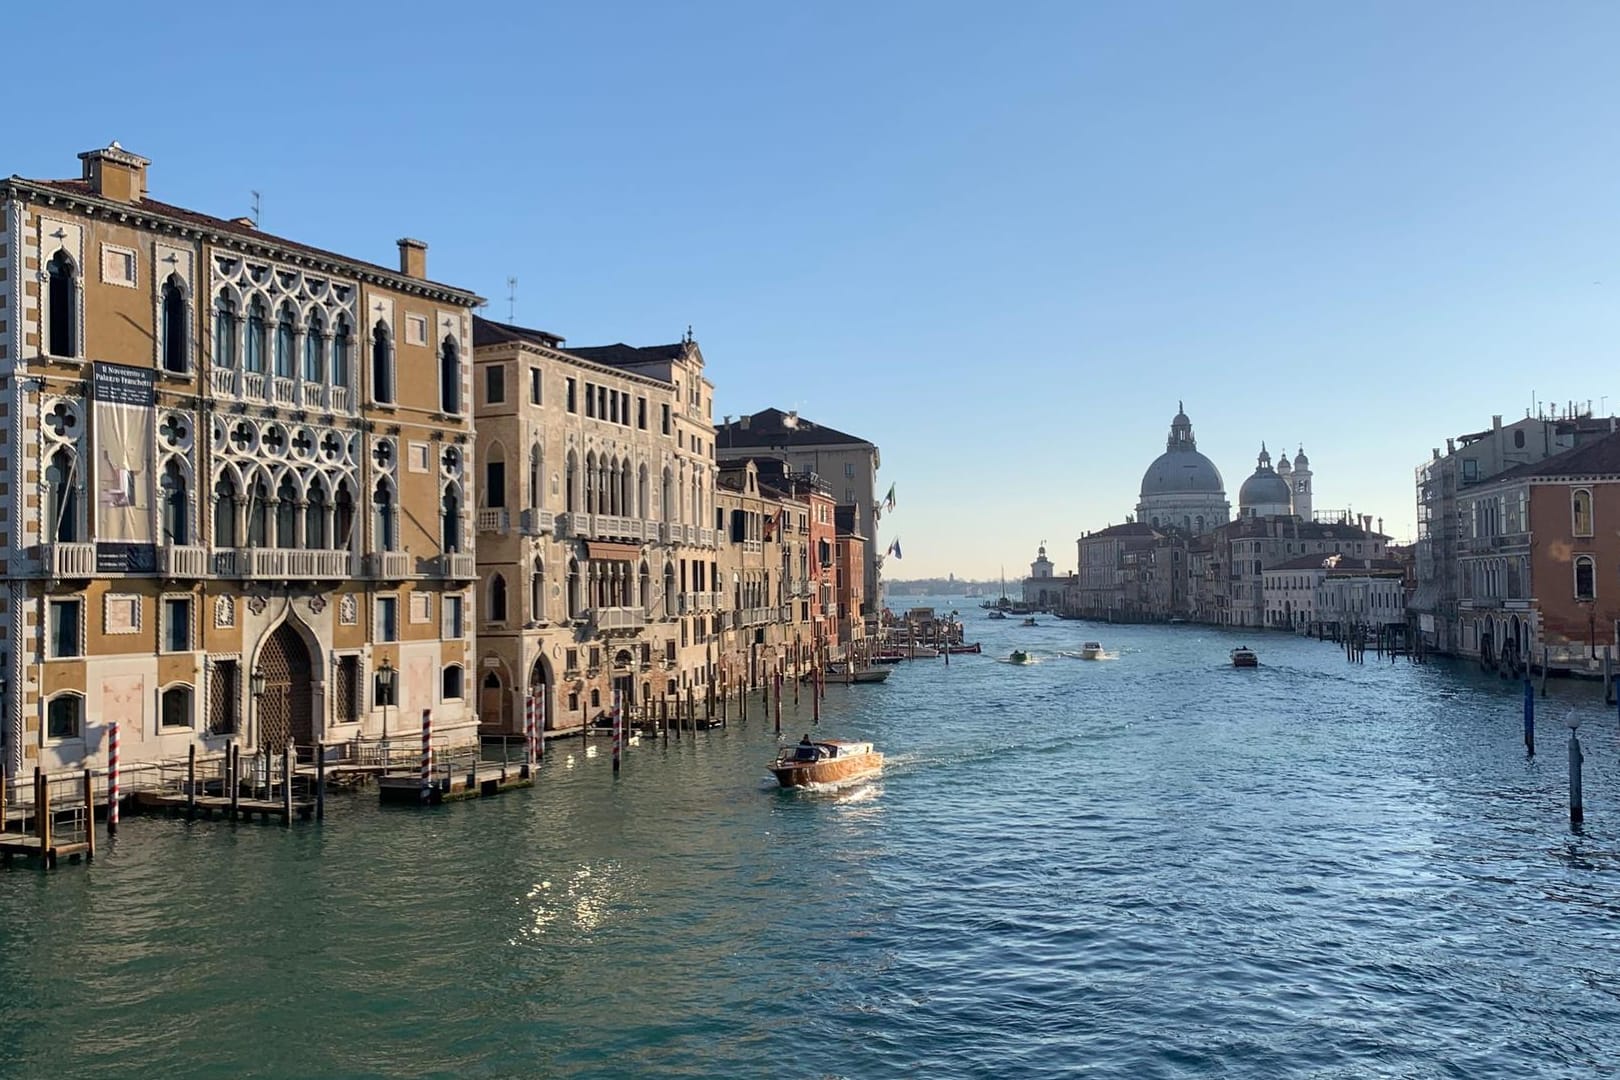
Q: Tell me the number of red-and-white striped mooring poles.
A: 5